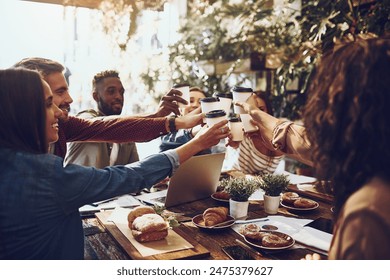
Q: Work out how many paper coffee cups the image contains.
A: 7